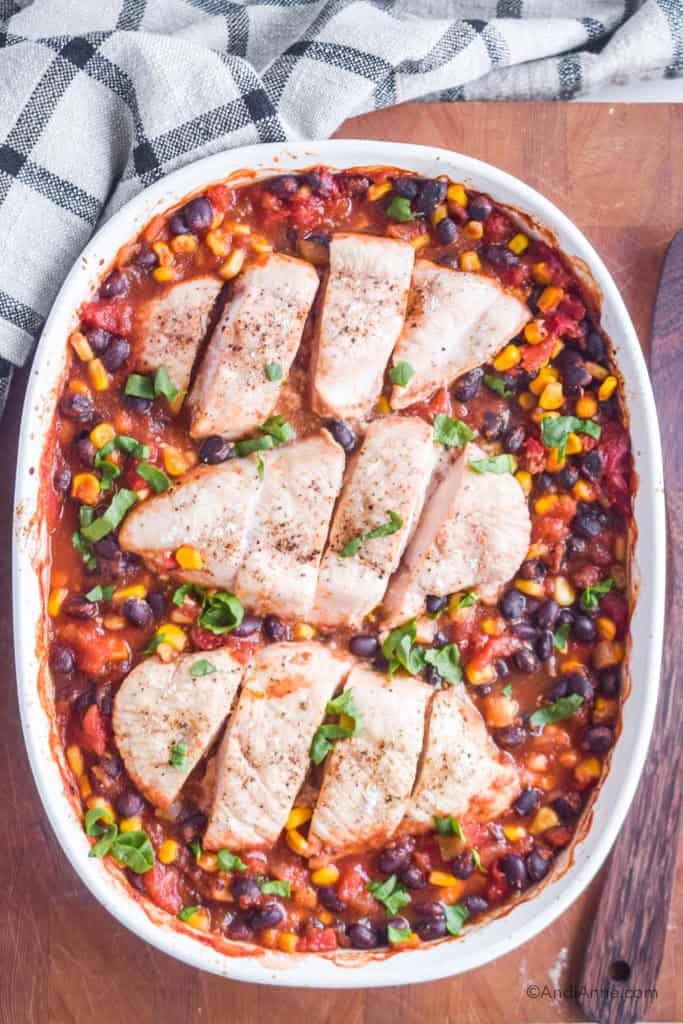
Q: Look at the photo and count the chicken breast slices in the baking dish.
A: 12